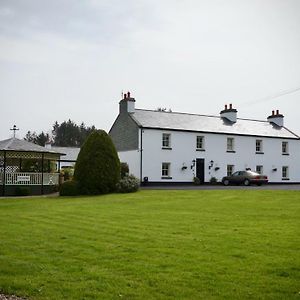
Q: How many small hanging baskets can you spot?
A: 4